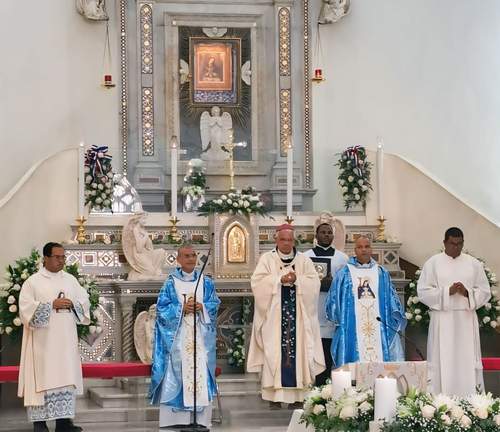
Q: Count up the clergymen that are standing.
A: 6